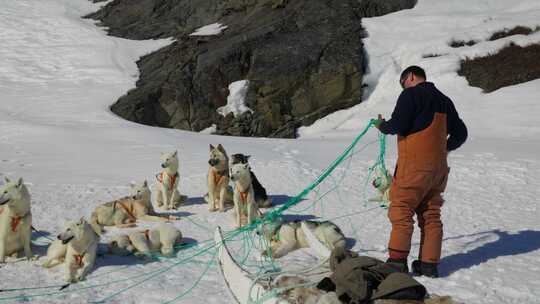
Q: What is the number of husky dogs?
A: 10